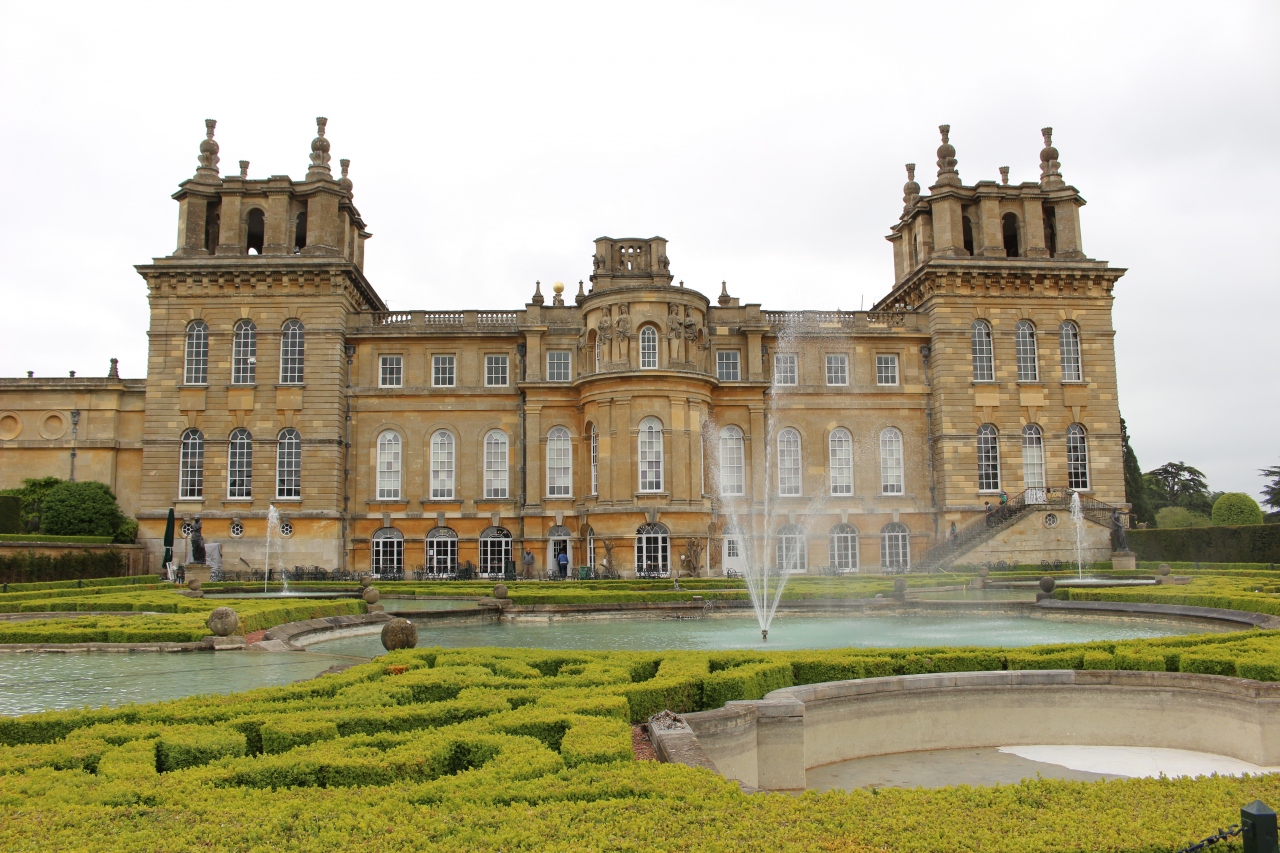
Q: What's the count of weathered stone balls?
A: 10